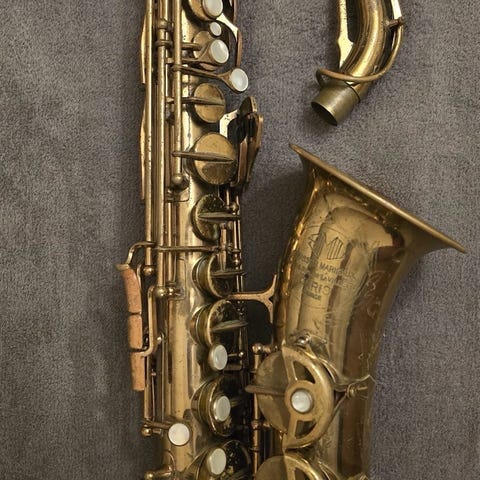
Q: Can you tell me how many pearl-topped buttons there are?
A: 9